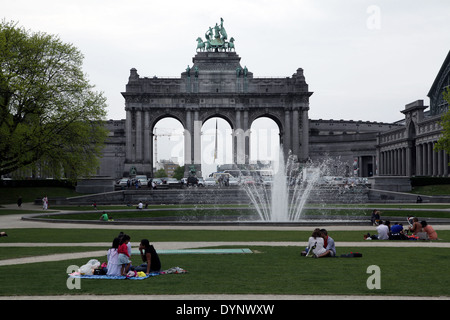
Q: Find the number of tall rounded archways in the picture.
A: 3